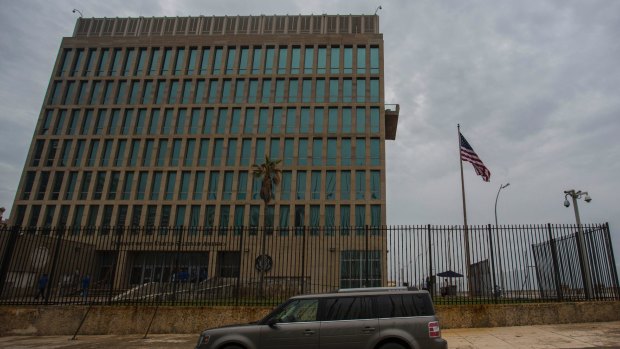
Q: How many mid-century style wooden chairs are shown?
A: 0